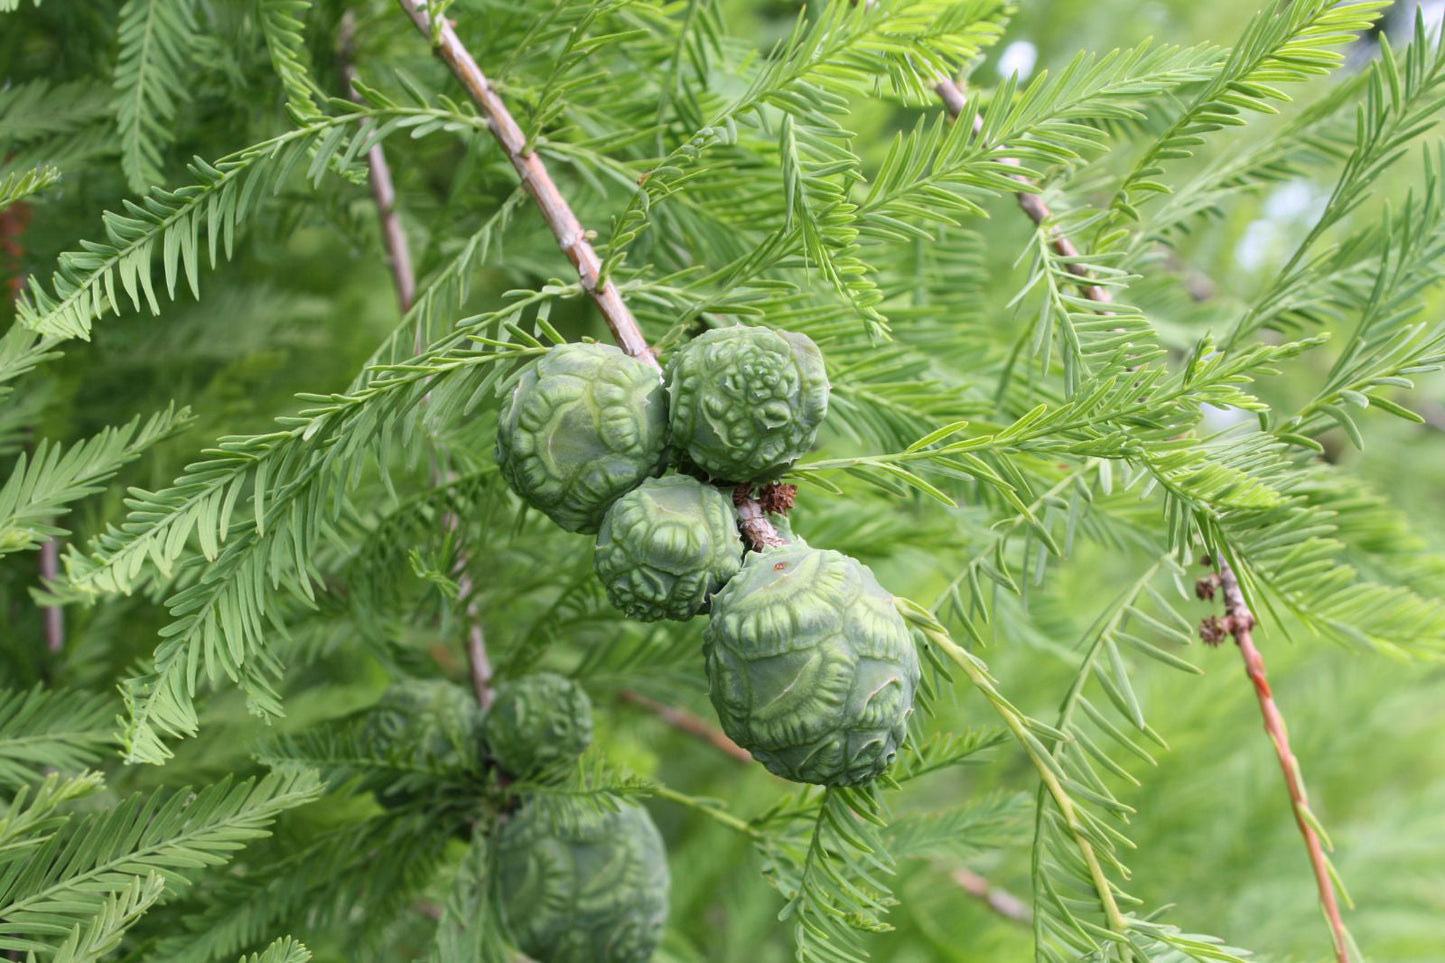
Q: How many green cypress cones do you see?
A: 7